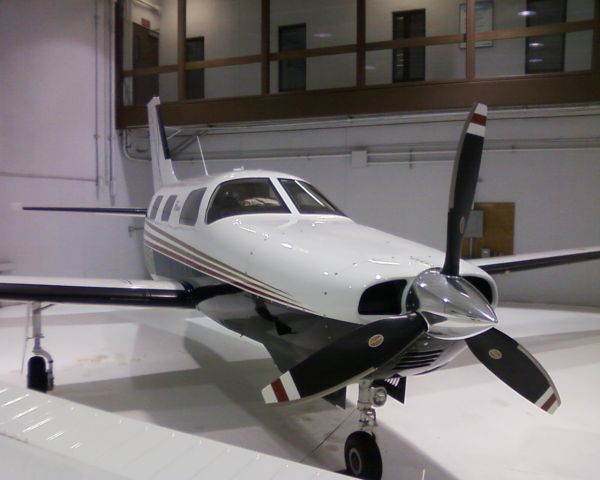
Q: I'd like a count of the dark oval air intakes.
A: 2